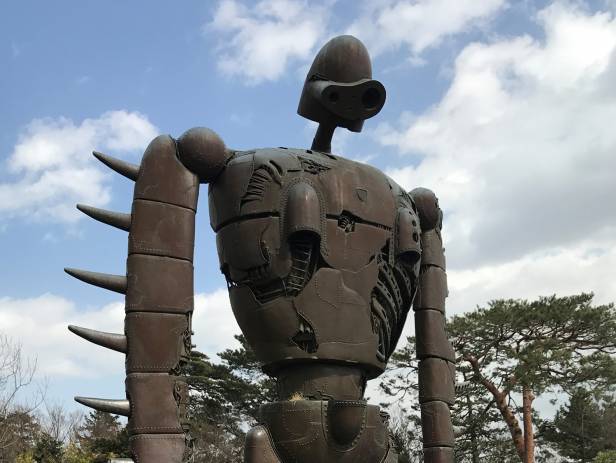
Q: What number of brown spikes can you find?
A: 5